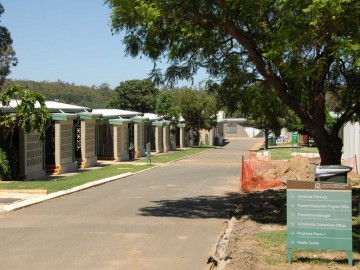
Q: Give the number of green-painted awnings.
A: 7